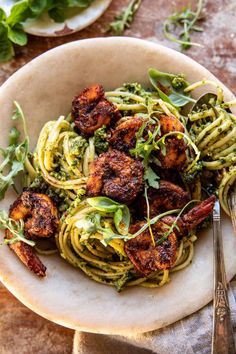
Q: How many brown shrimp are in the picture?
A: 7